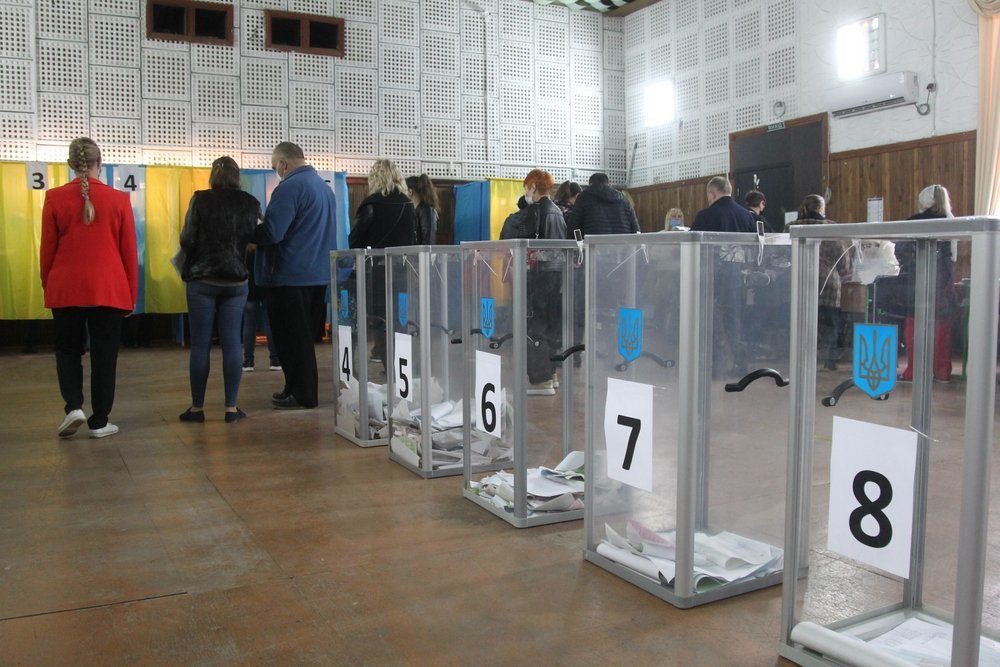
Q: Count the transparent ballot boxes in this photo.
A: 5